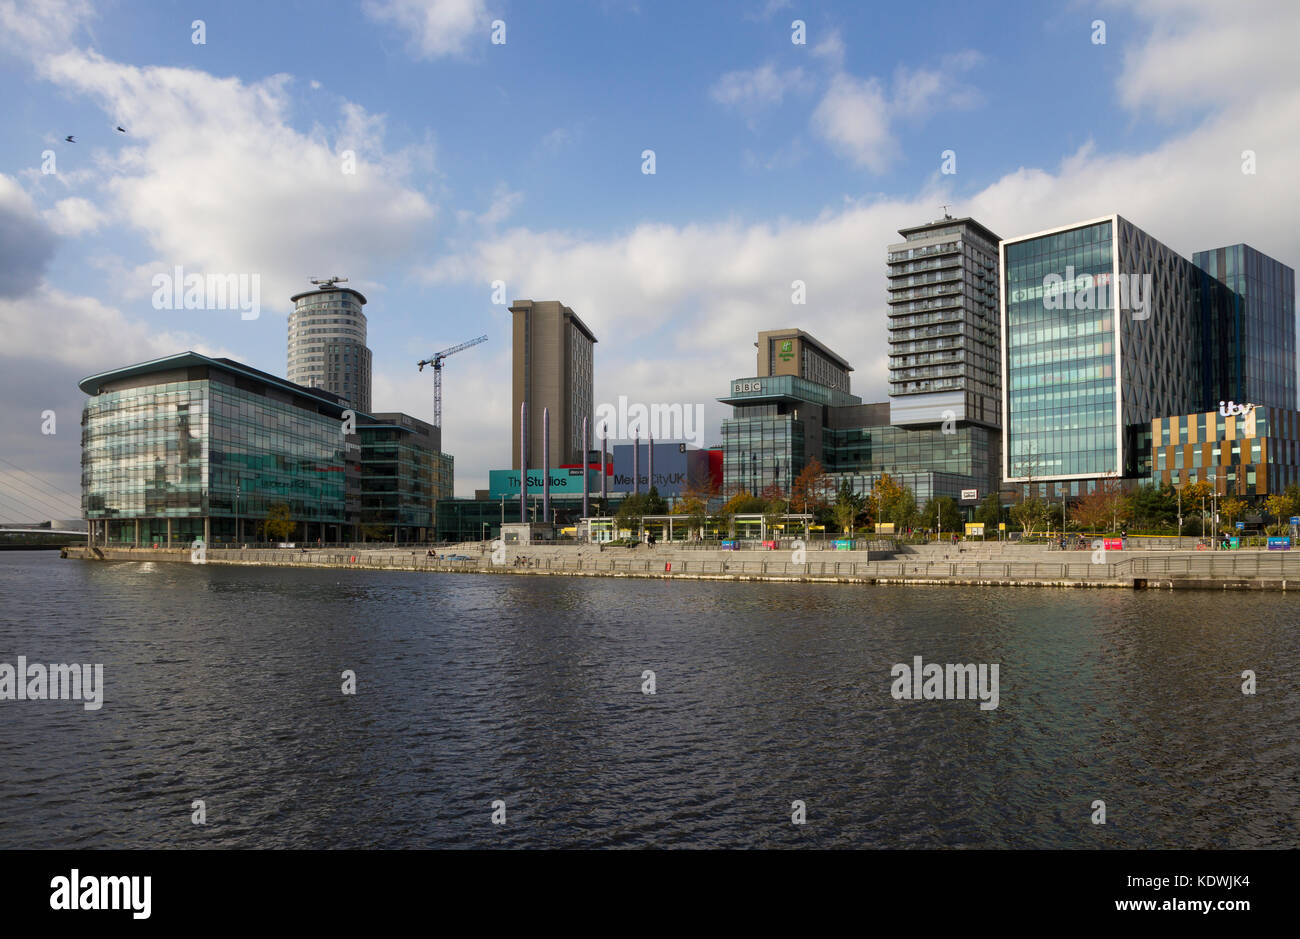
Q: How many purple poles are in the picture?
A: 6